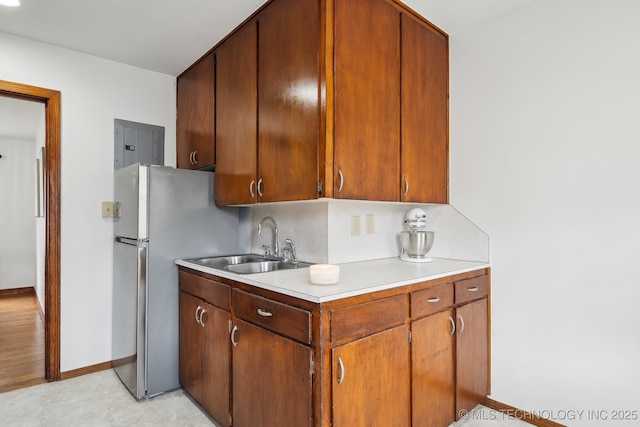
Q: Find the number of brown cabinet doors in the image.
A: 12